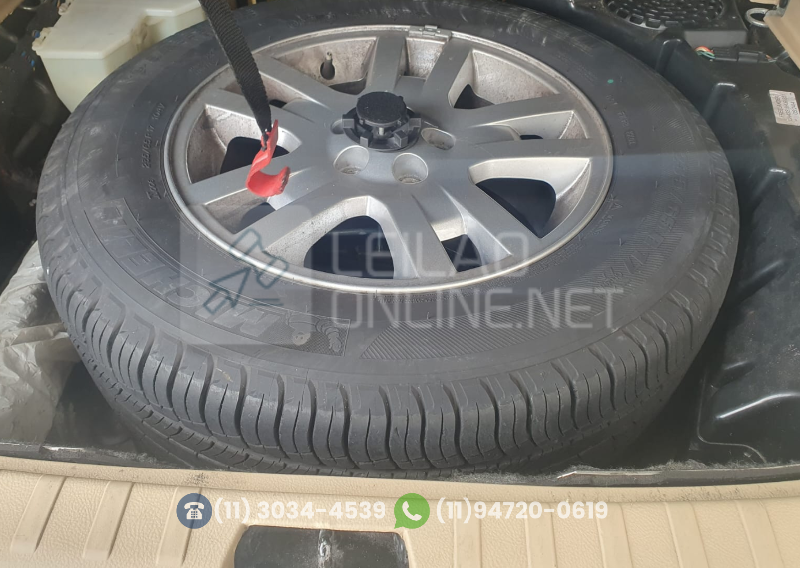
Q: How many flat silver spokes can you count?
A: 10